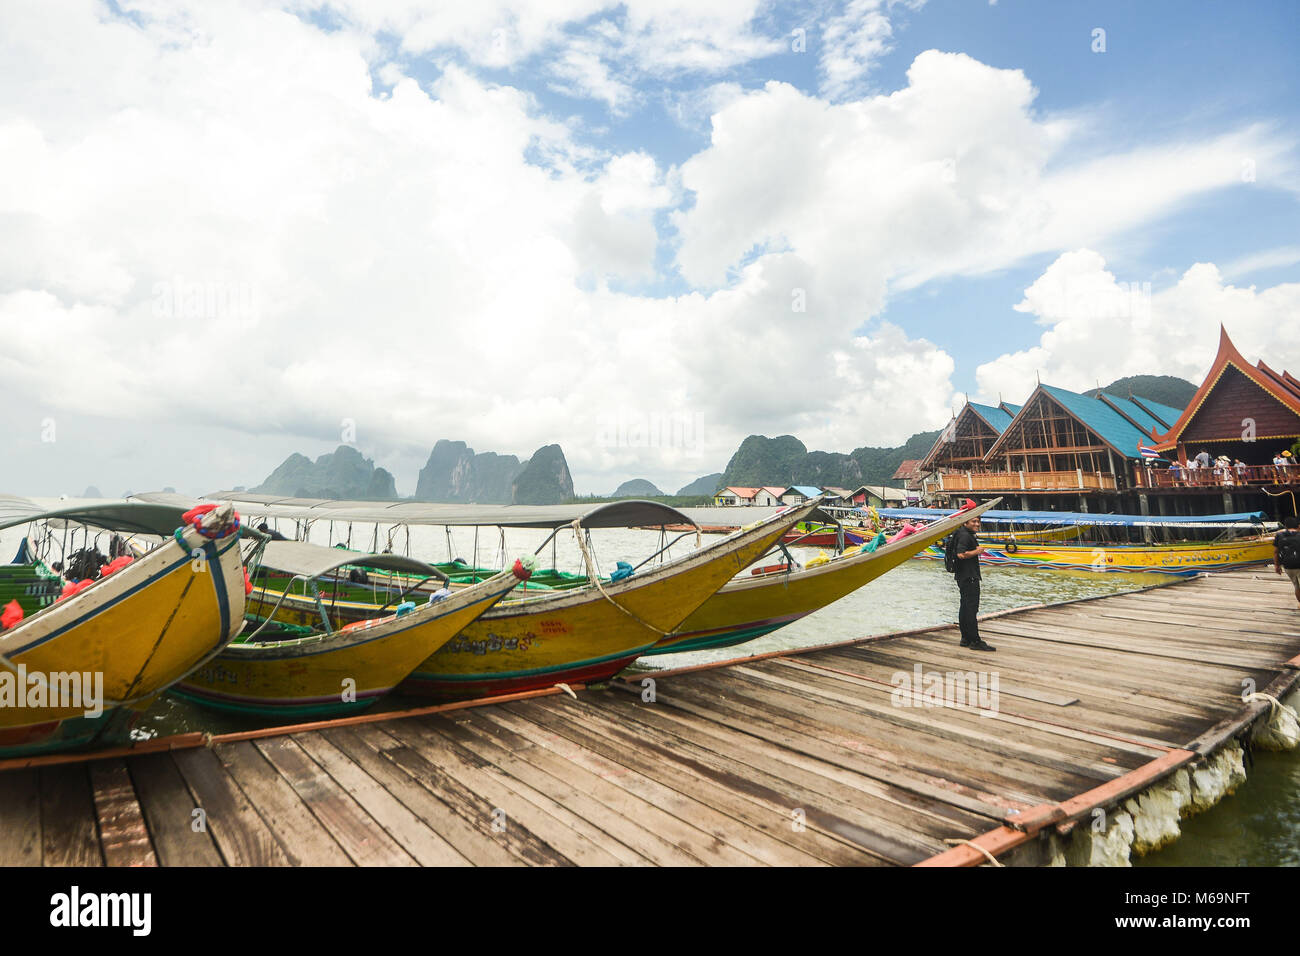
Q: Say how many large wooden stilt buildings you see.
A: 3